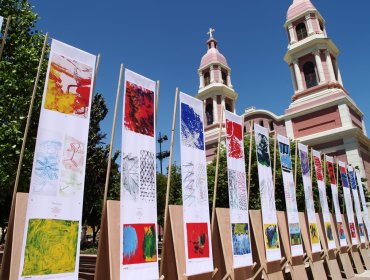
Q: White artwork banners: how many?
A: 12